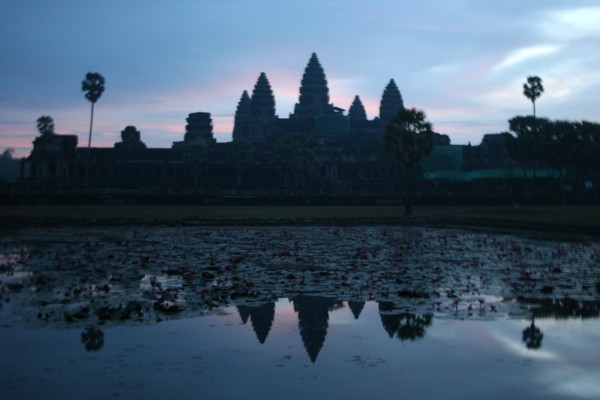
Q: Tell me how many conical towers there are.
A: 5